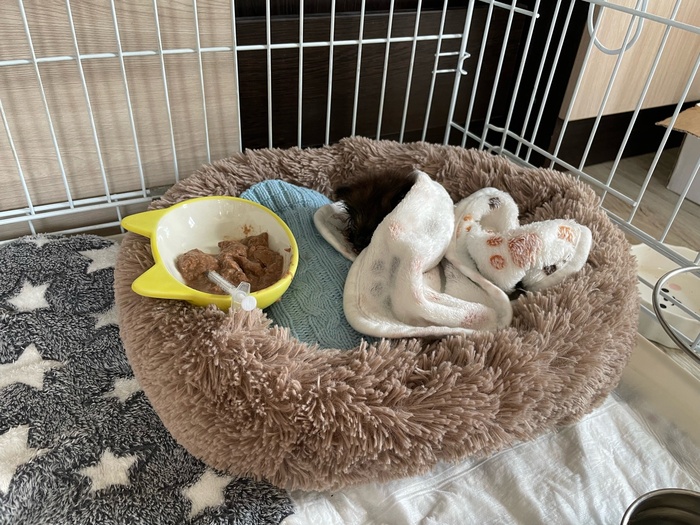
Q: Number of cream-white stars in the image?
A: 9